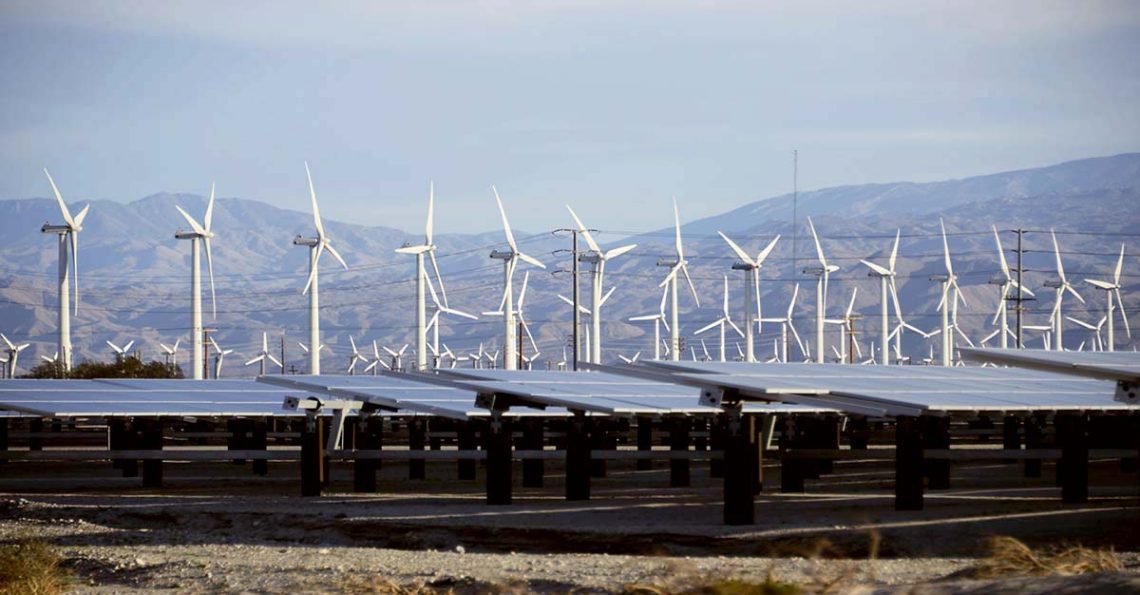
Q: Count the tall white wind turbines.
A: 14